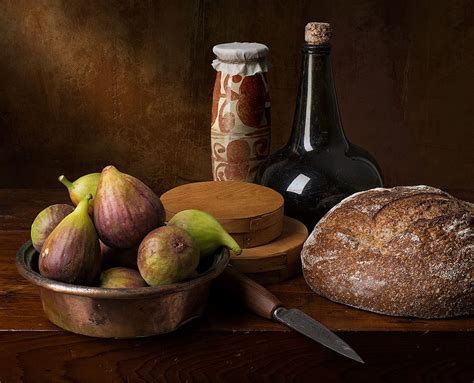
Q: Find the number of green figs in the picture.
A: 2